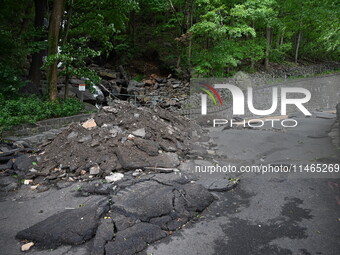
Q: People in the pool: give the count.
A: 0